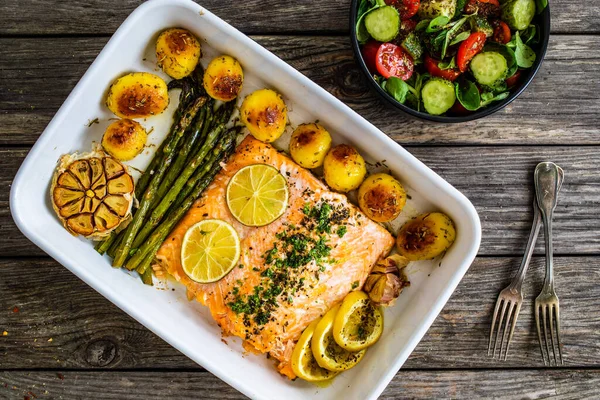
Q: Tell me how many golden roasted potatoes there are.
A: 9